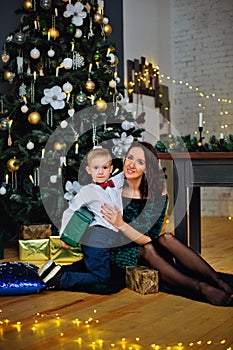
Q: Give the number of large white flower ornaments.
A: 4